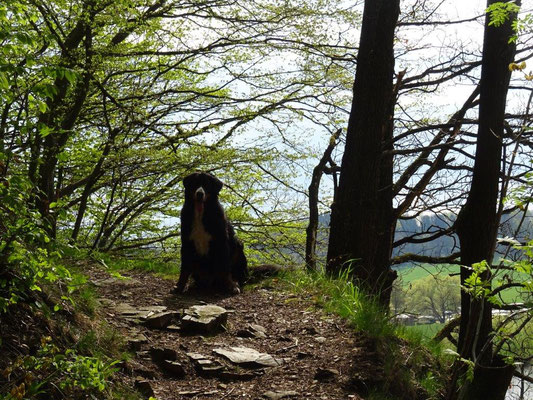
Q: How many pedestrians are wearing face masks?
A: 0